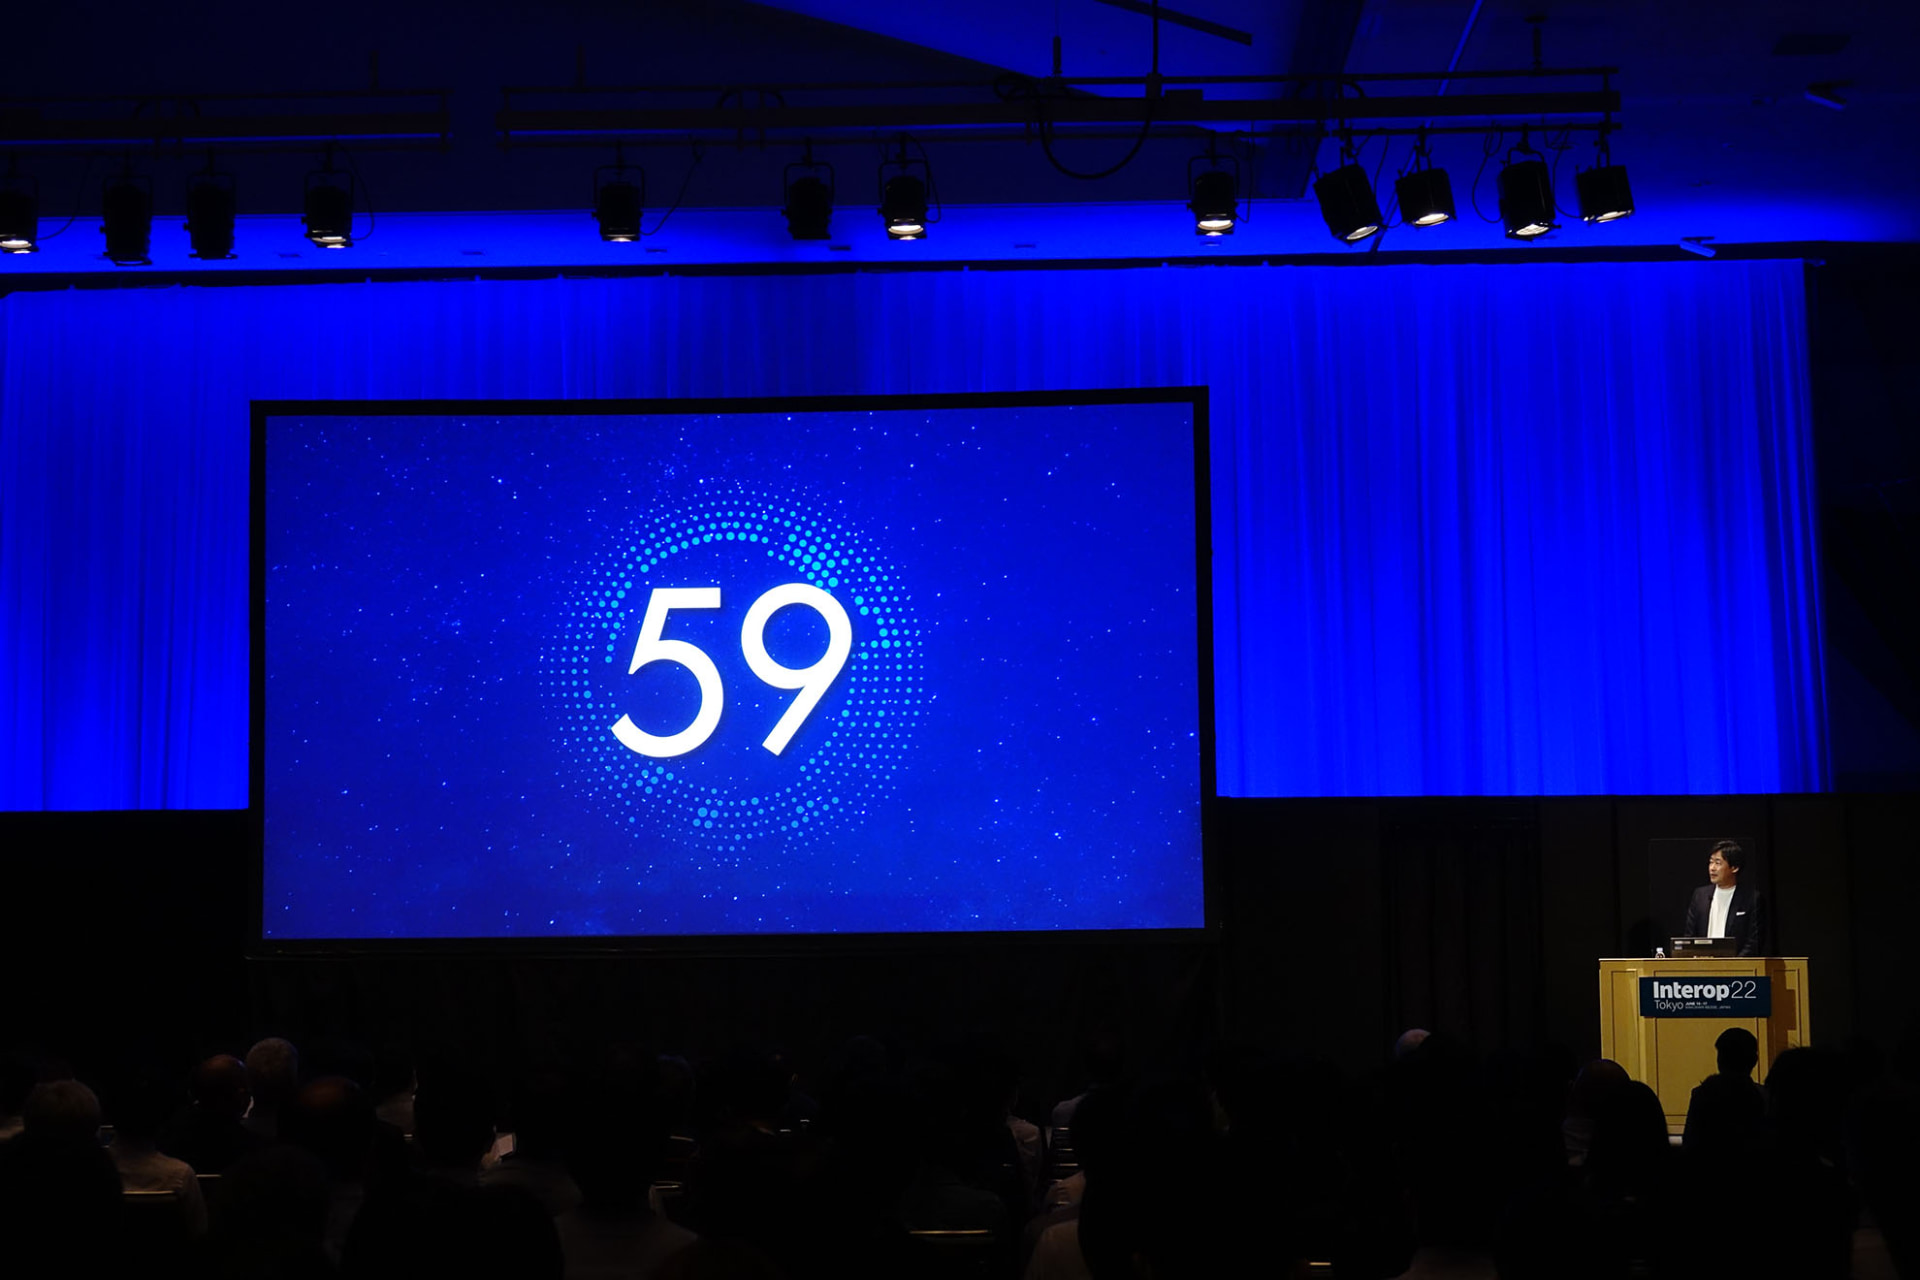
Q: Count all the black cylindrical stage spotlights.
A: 12